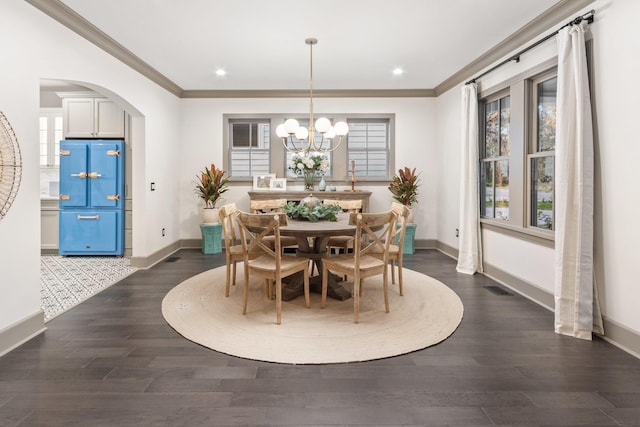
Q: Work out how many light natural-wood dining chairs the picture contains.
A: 6